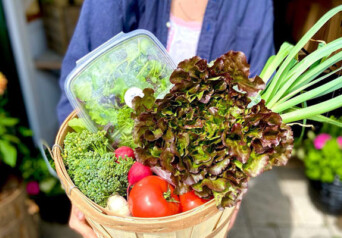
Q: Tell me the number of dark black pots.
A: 1